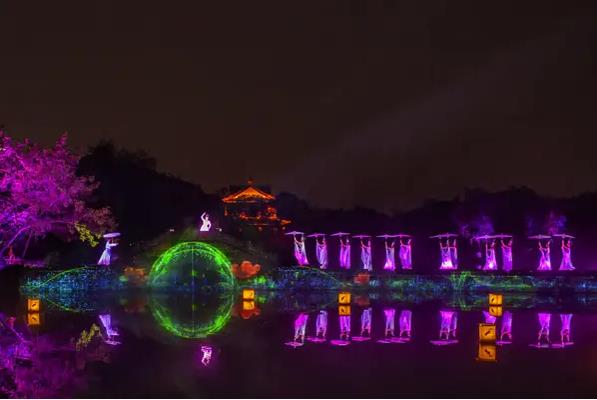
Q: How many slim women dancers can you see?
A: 14